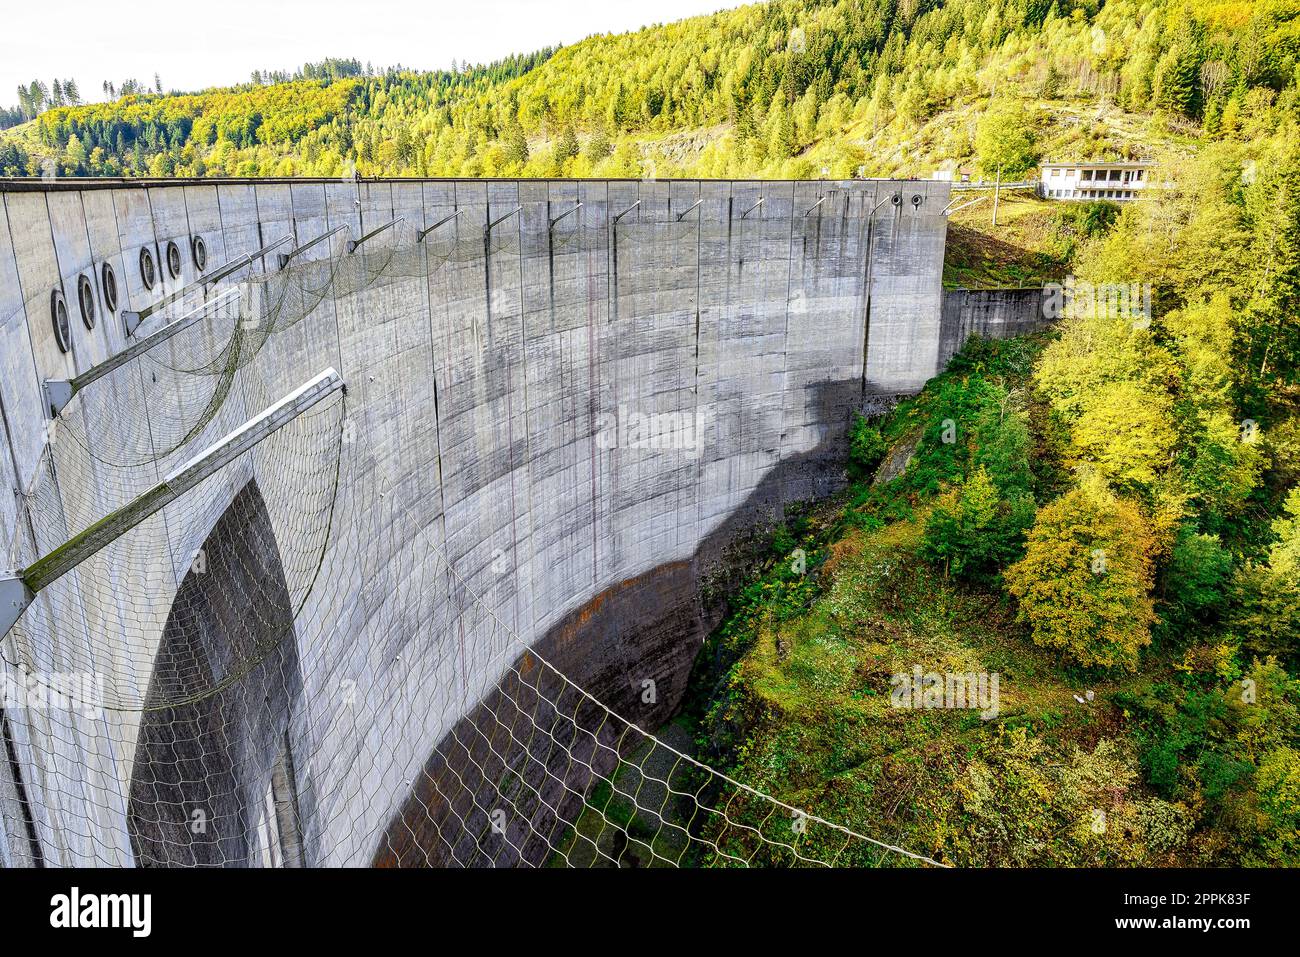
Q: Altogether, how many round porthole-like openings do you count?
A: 8